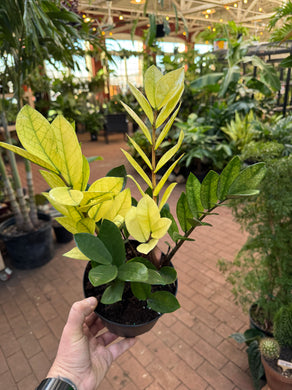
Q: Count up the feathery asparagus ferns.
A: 1